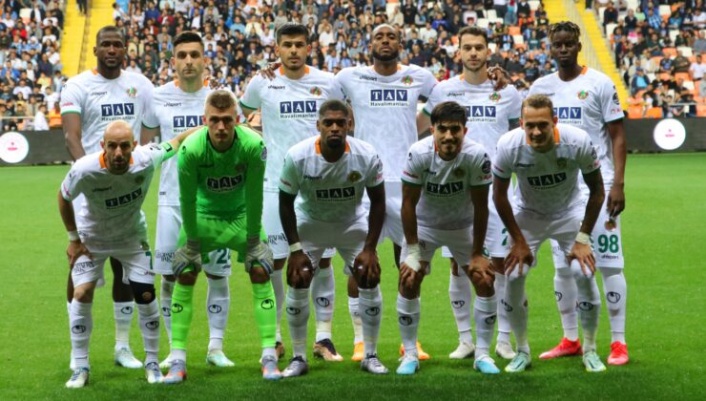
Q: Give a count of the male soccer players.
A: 11